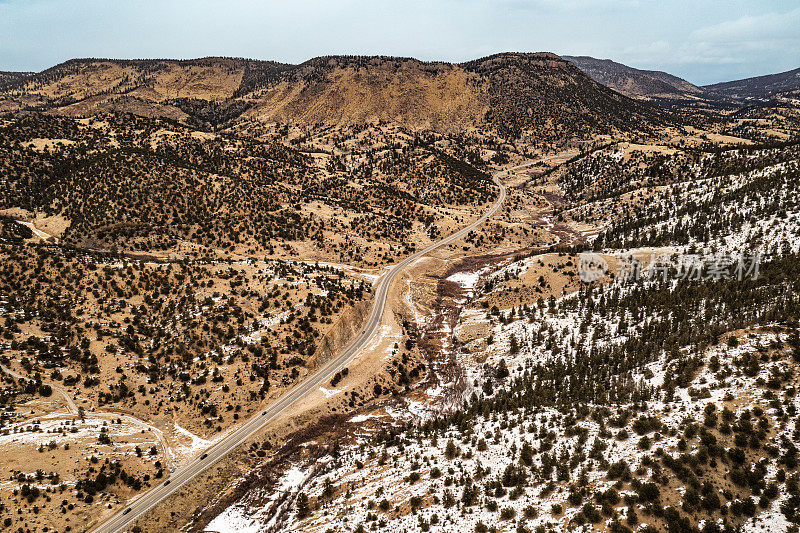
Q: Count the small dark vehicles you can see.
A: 5